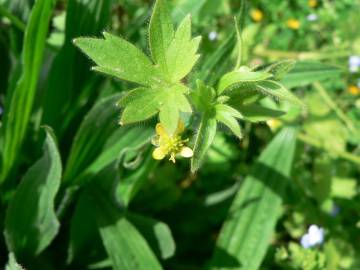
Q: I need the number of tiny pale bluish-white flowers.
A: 4